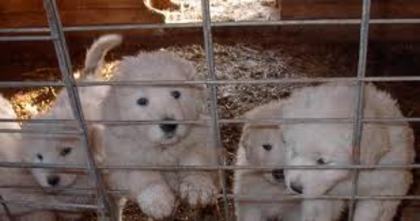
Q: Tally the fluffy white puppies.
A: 4